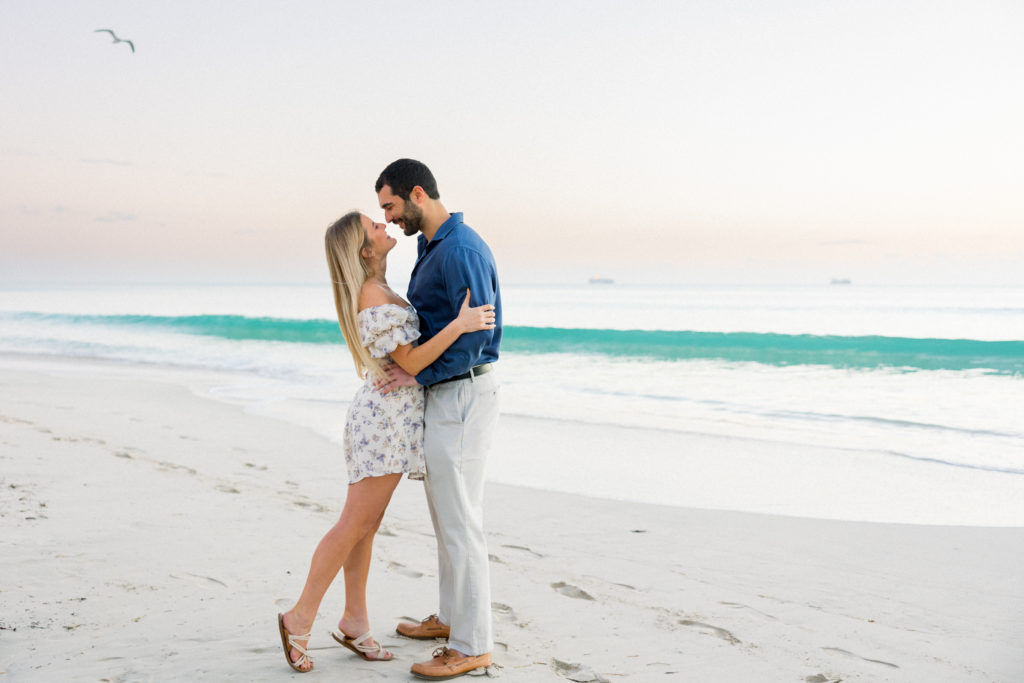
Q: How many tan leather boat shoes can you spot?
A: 2